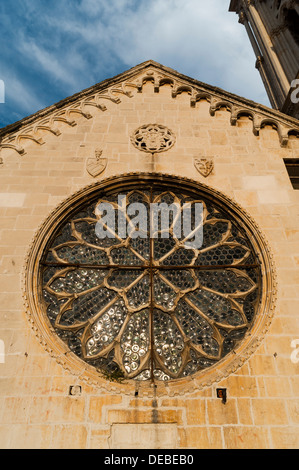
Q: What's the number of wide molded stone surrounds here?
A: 1